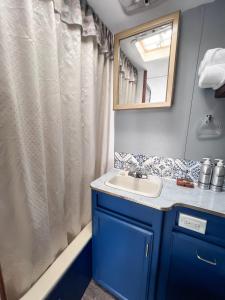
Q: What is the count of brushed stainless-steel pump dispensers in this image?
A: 2